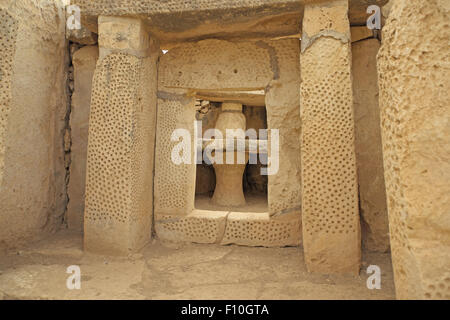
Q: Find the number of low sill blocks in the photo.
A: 2